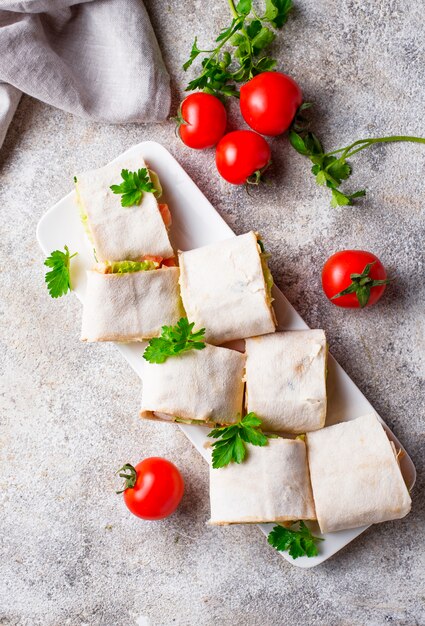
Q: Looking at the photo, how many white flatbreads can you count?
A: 7